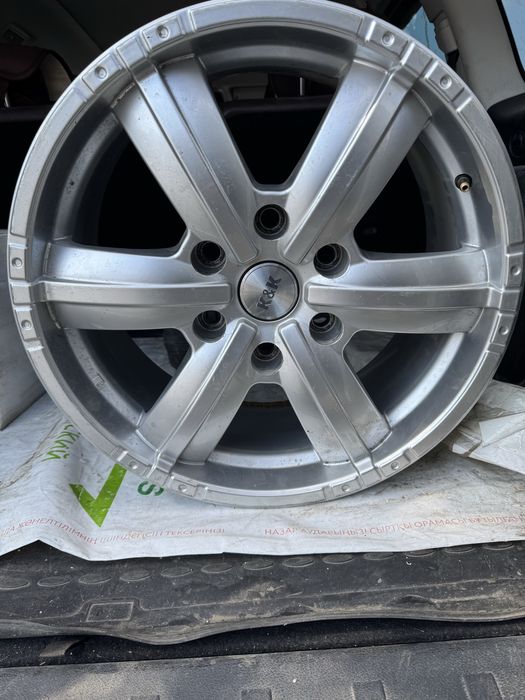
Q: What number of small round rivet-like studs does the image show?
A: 12